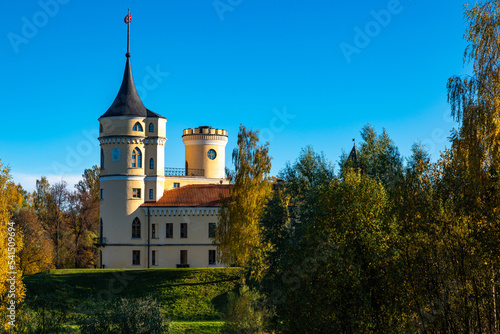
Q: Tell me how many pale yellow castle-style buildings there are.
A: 1